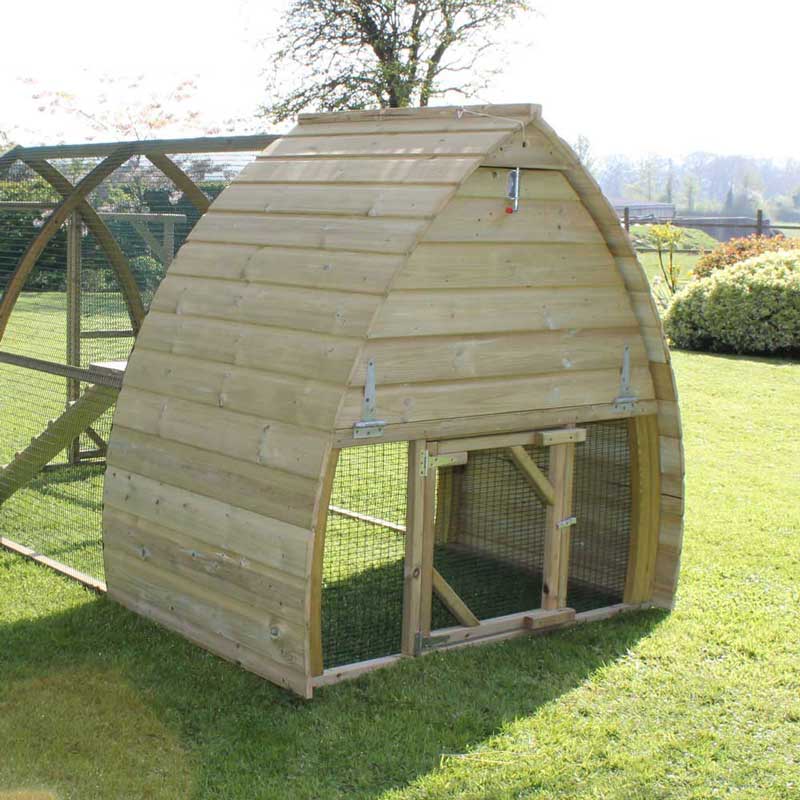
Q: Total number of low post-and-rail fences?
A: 1